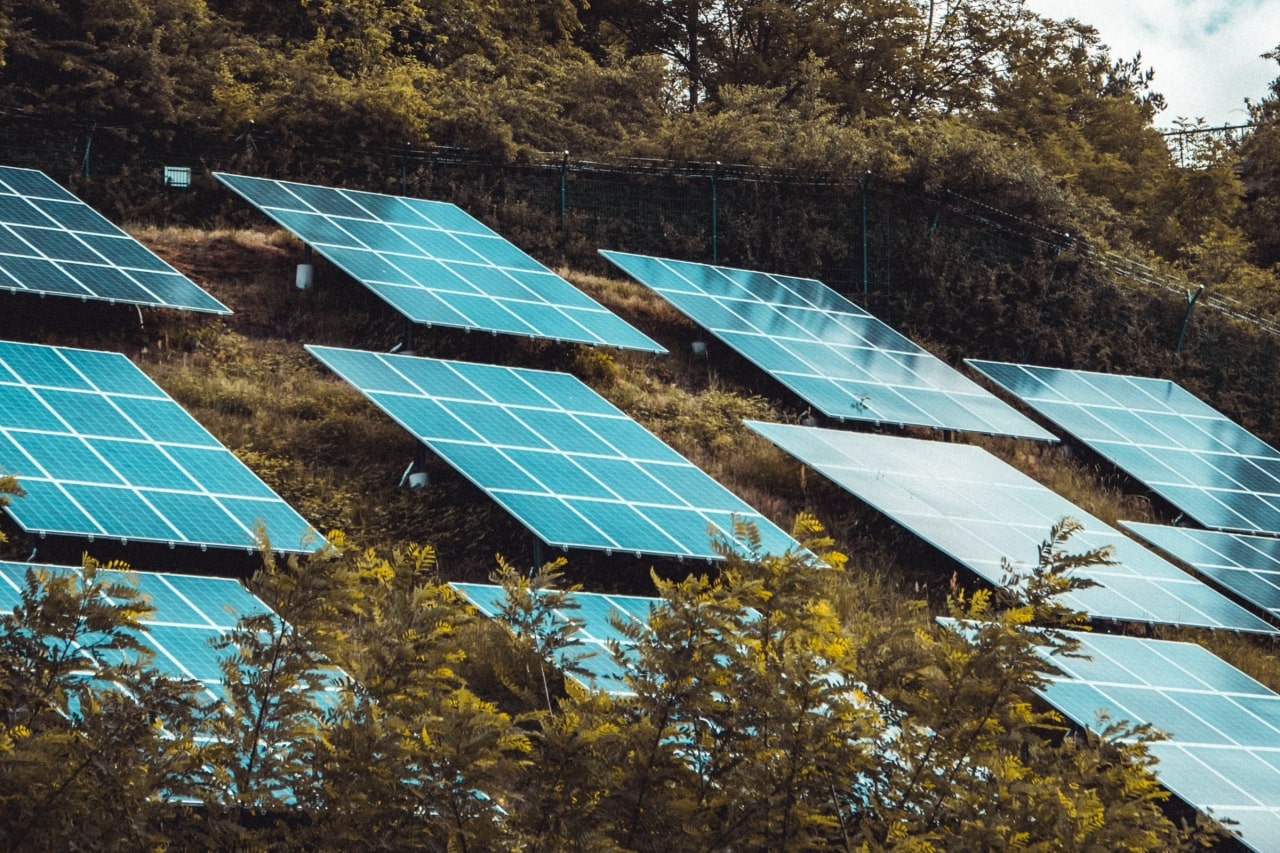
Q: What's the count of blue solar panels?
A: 11